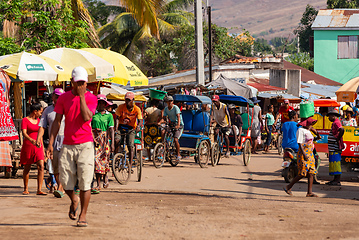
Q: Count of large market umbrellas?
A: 4